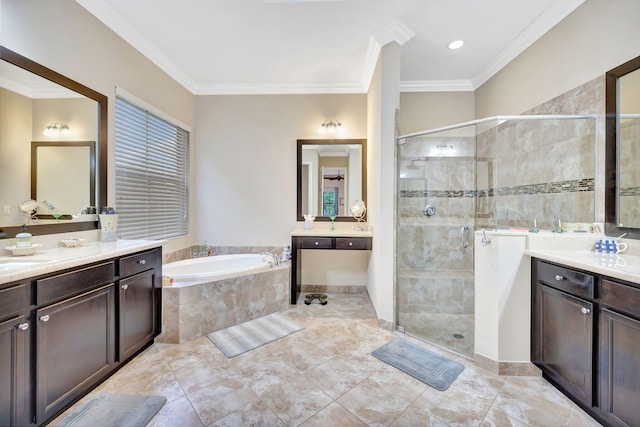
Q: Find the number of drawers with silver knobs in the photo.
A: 4